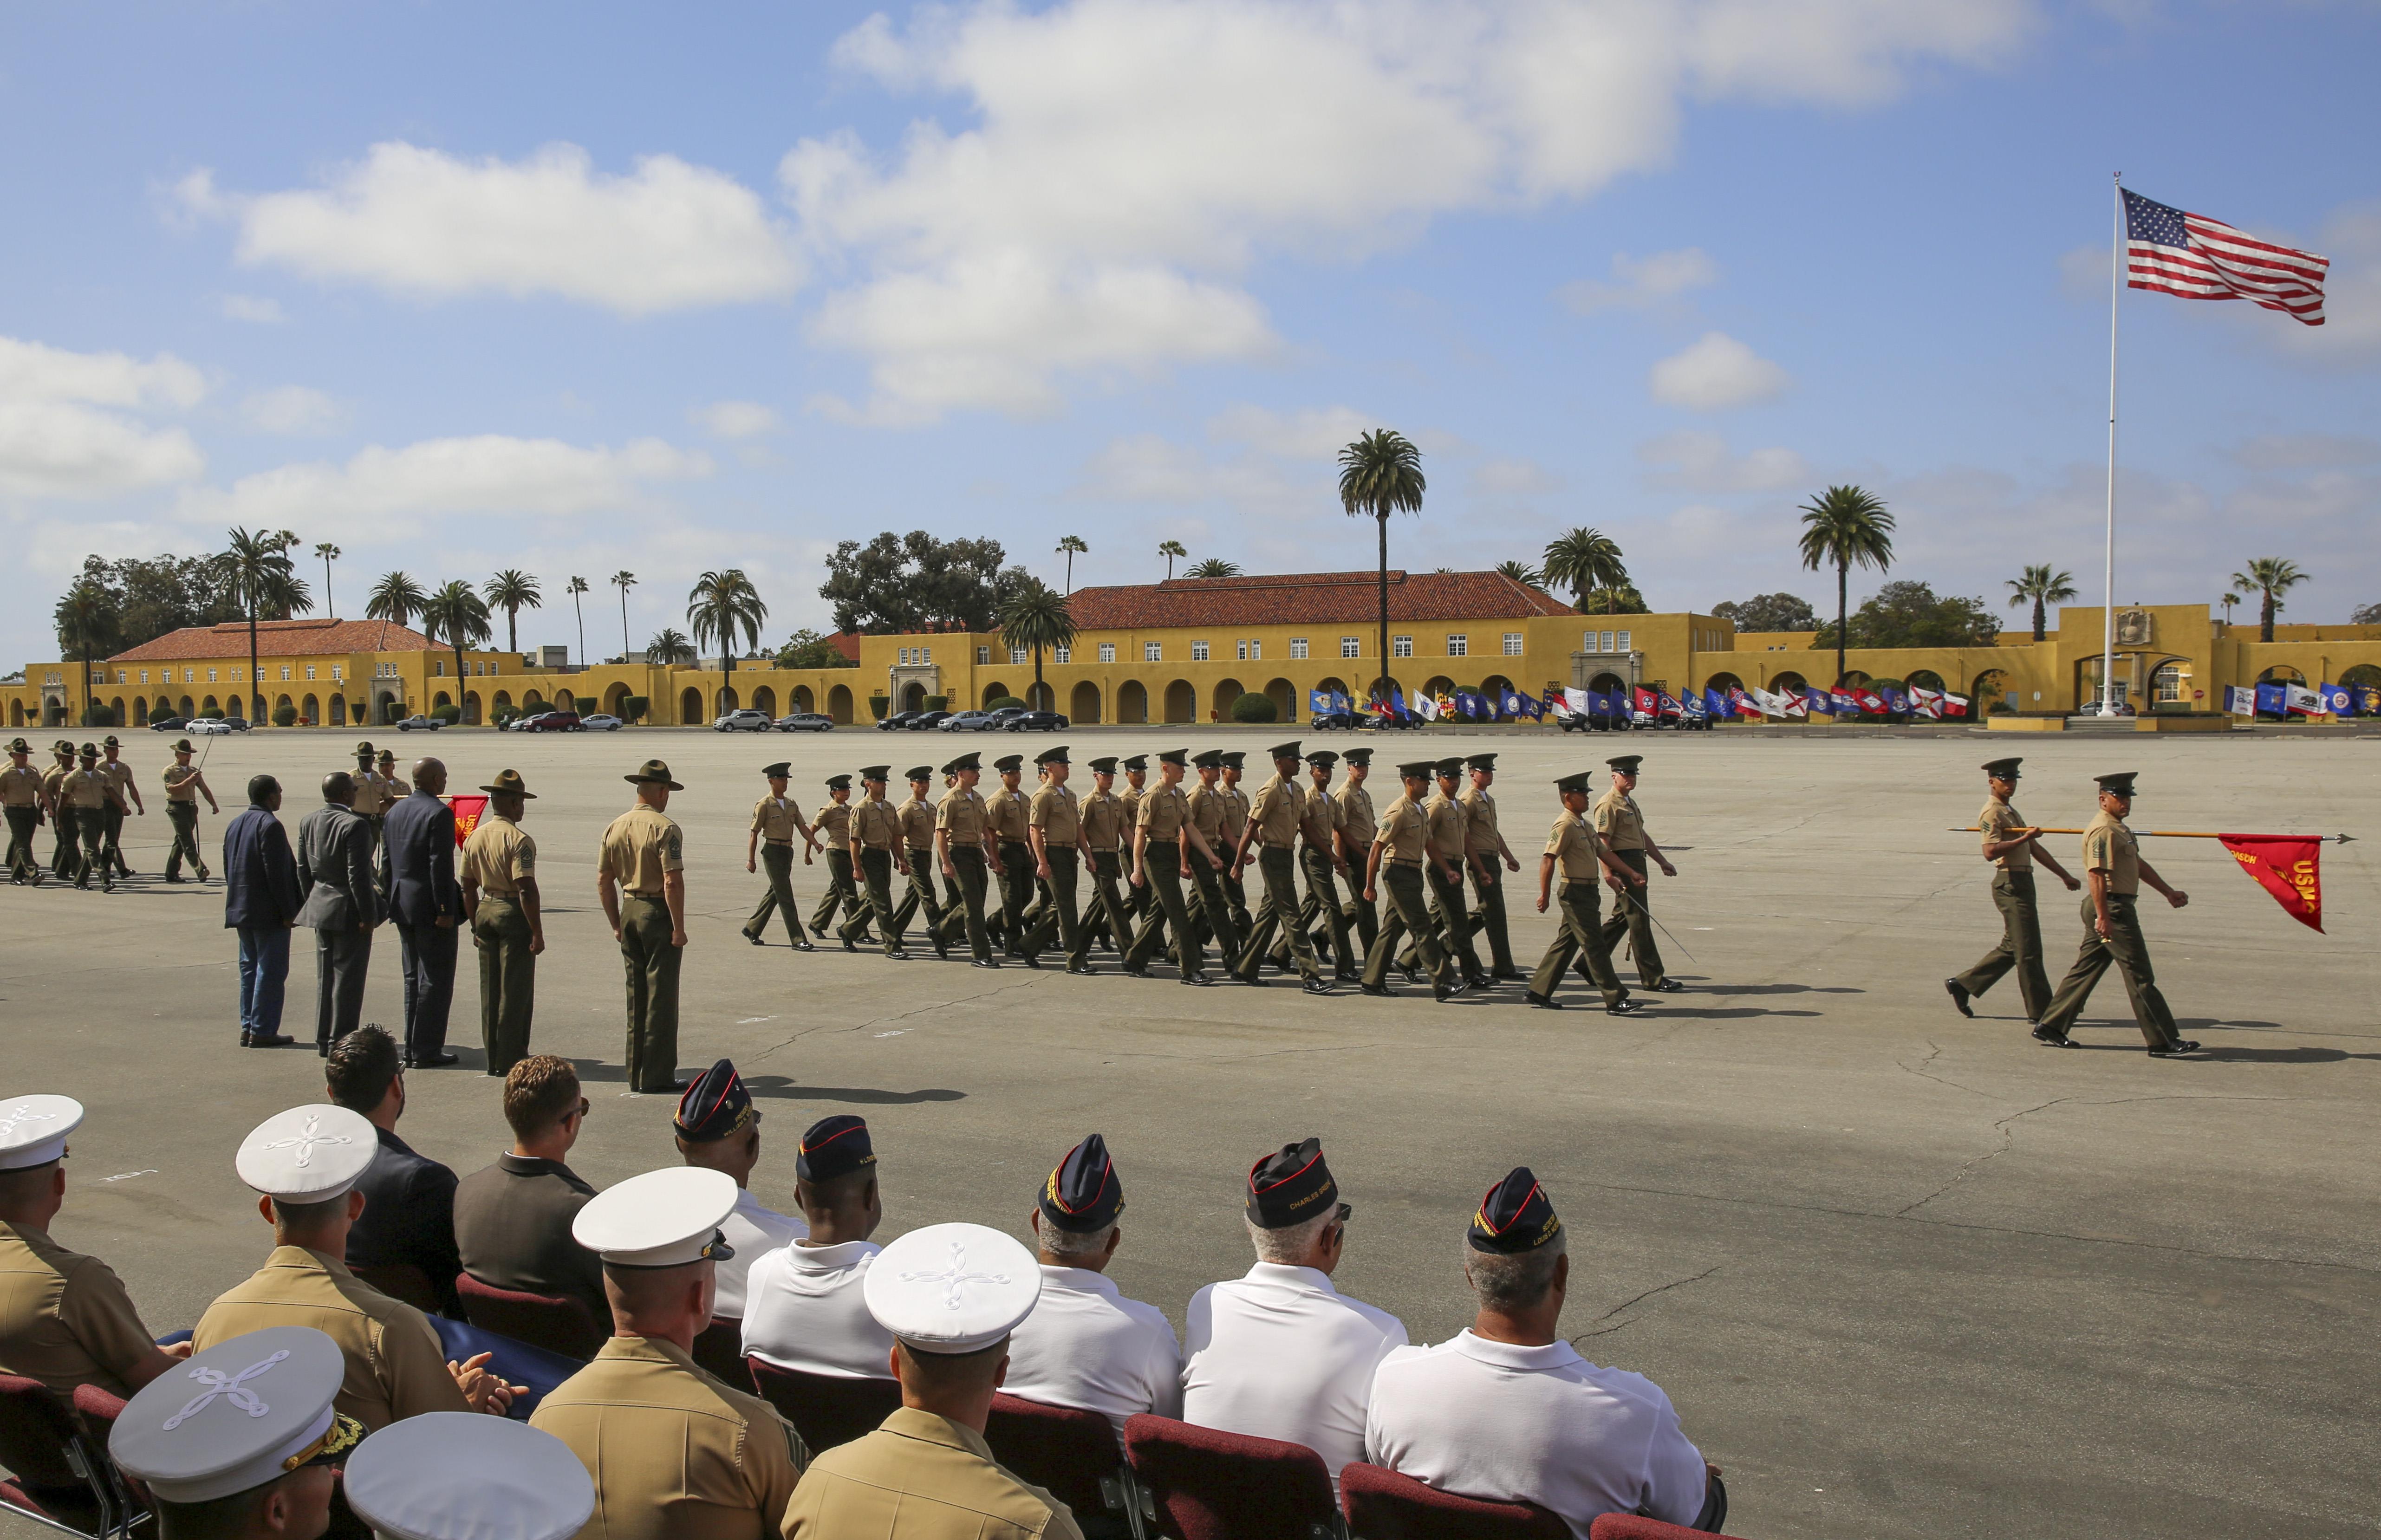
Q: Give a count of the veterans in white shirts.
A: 5